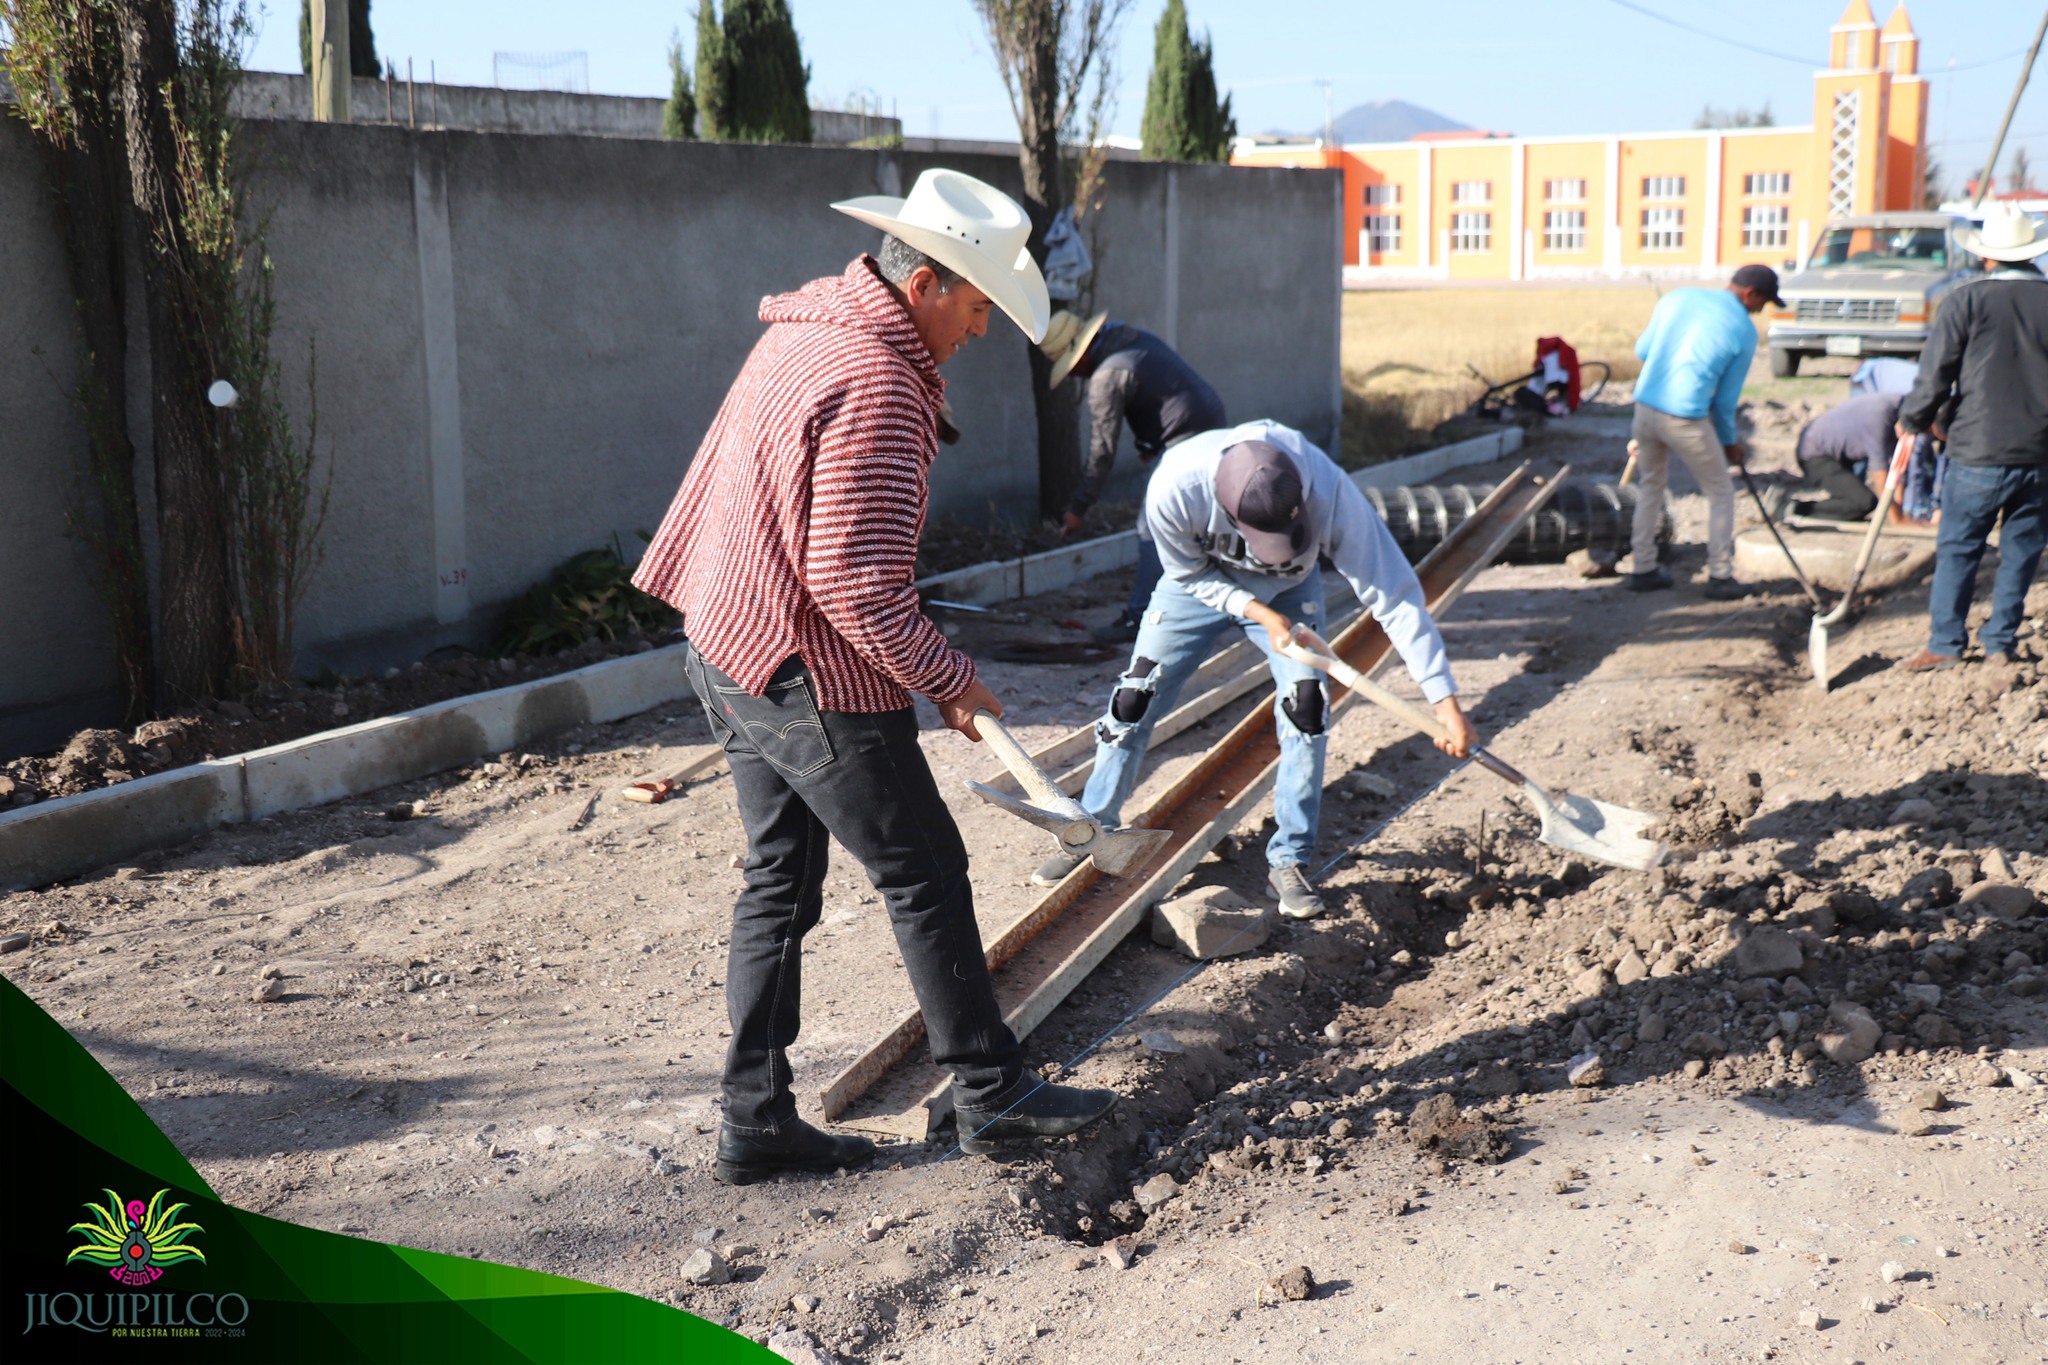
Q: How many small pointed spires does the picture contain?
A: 2